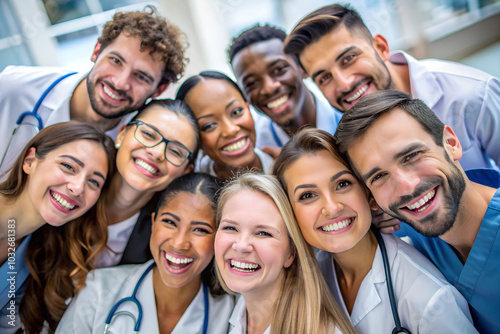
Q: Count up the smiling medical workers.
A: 10